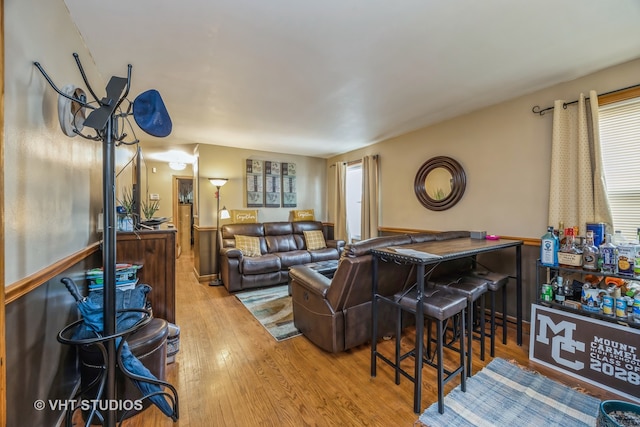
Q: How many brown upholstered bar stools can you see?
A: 3